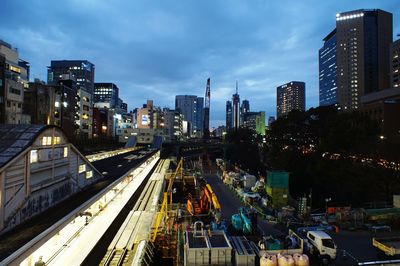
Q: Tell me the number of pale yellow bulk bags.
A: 3